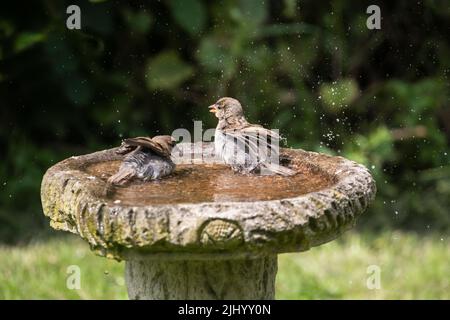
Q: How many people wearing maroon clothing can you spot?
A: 0